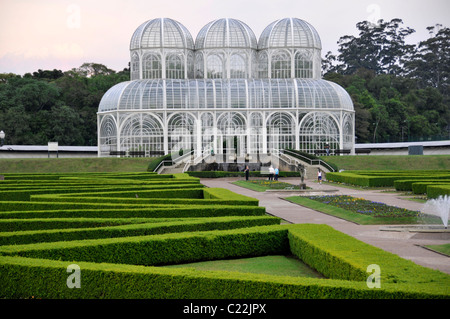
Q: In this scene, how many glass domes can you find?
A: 3